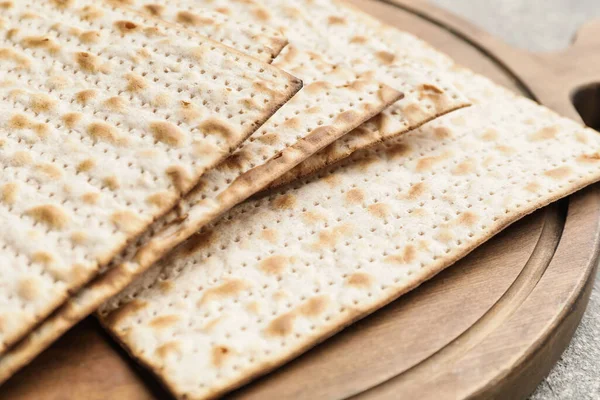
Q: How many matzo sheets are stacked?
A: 5